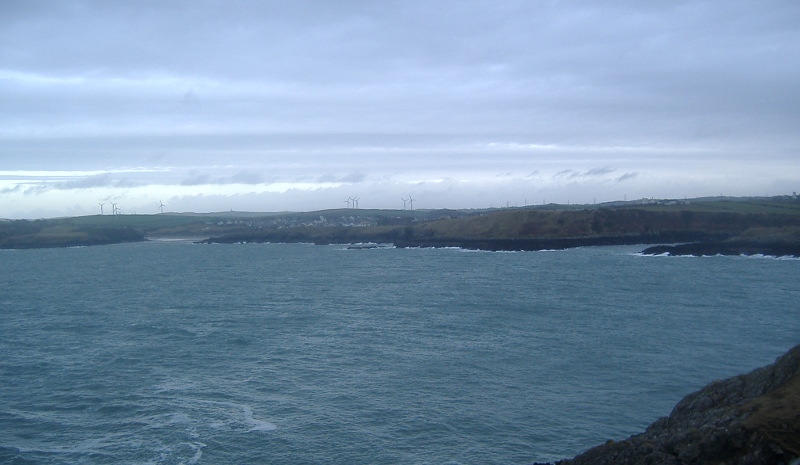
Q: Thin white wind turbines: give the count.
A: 9